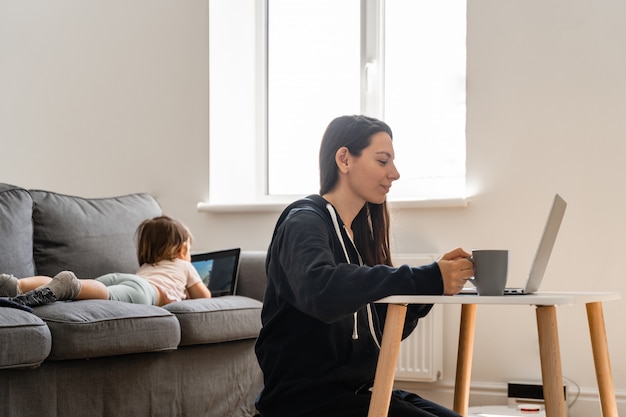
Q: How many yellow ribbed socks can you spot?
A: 0